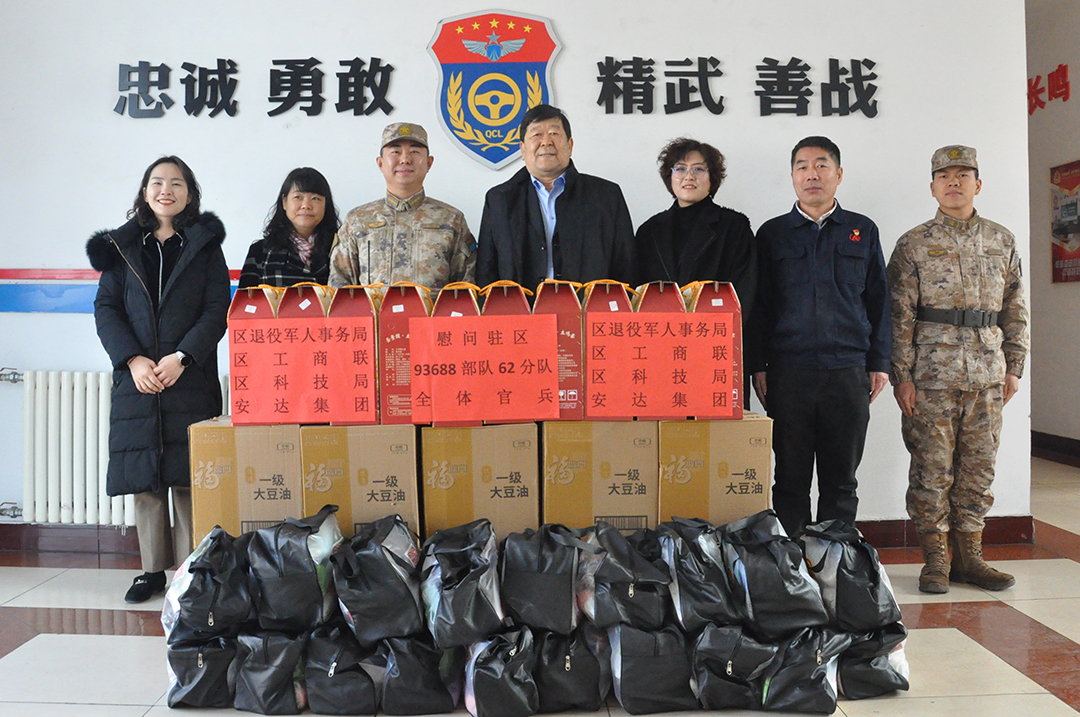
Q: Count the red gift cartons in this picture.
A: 10